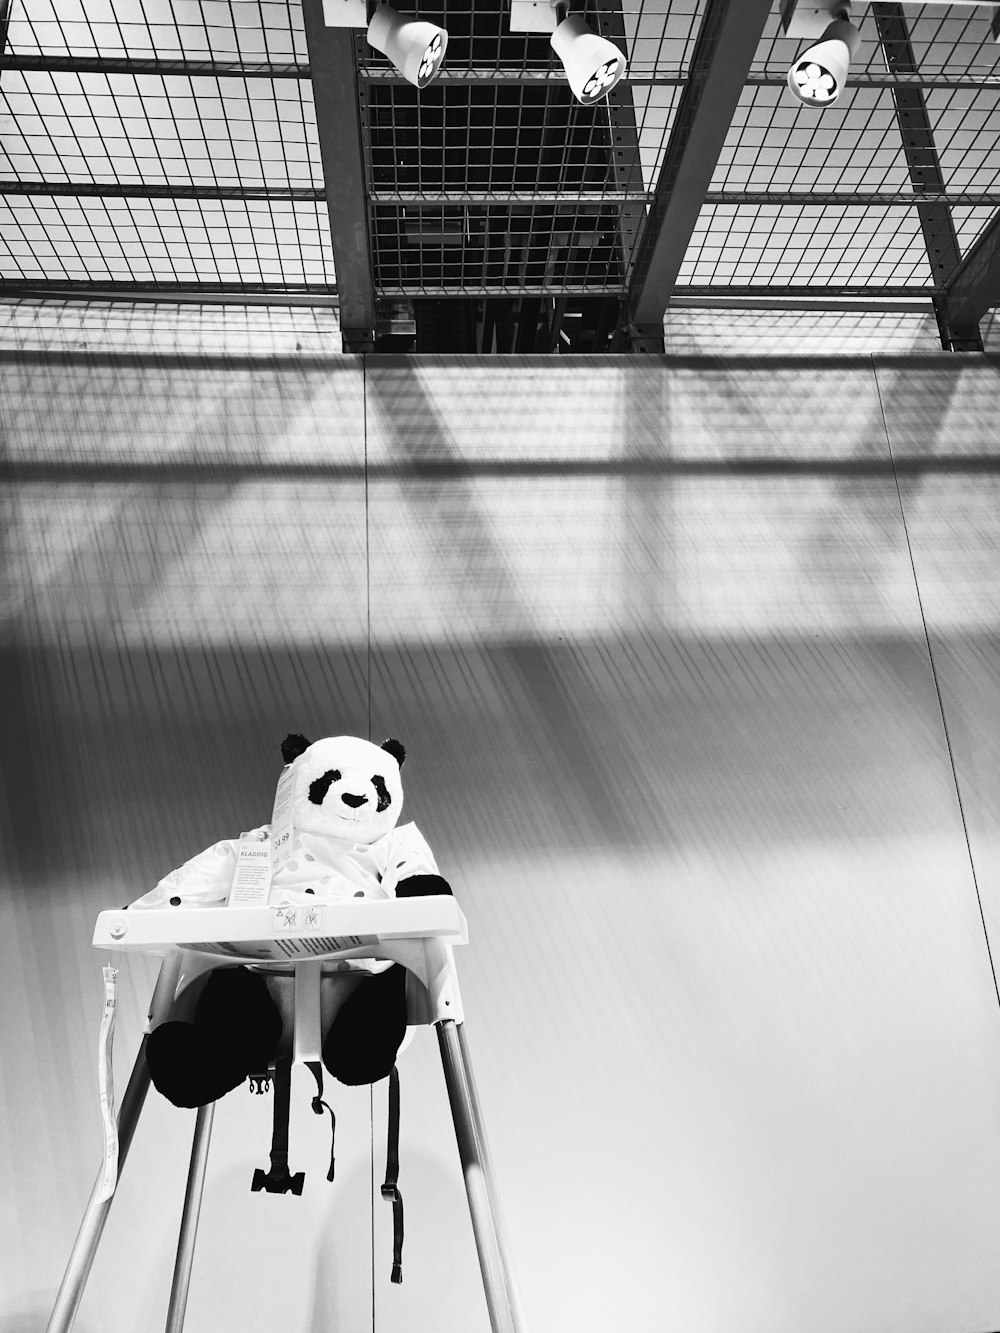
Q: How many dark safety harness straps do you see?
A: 3